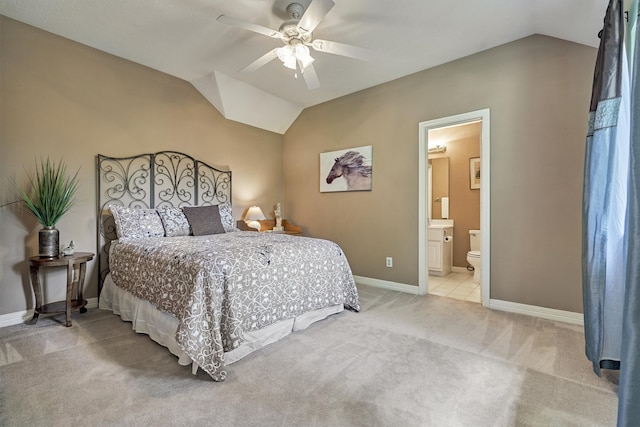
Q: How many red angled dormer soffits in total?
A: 0